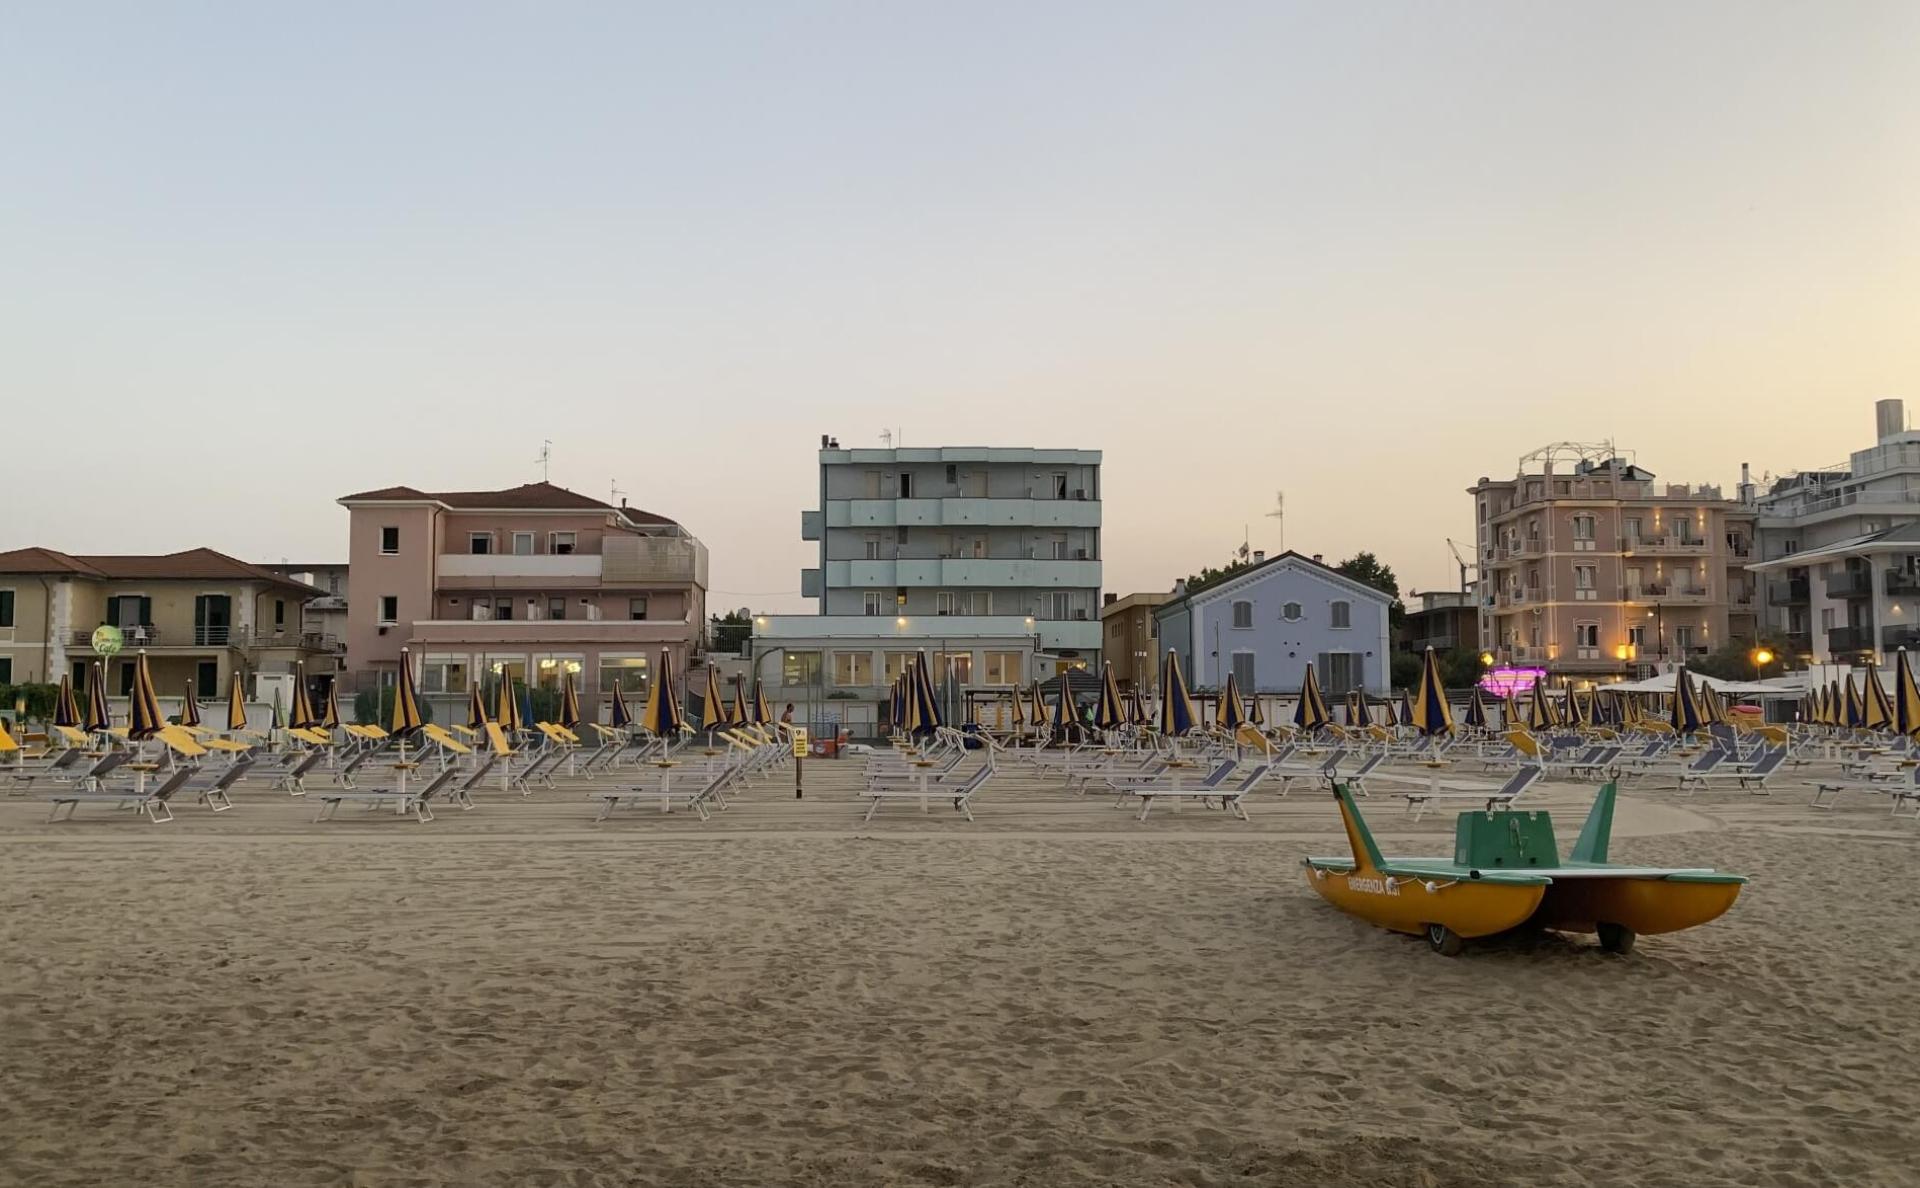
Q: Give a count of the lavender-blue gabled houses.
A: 1